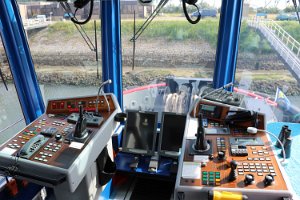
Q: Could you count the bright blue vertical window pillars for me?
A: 3